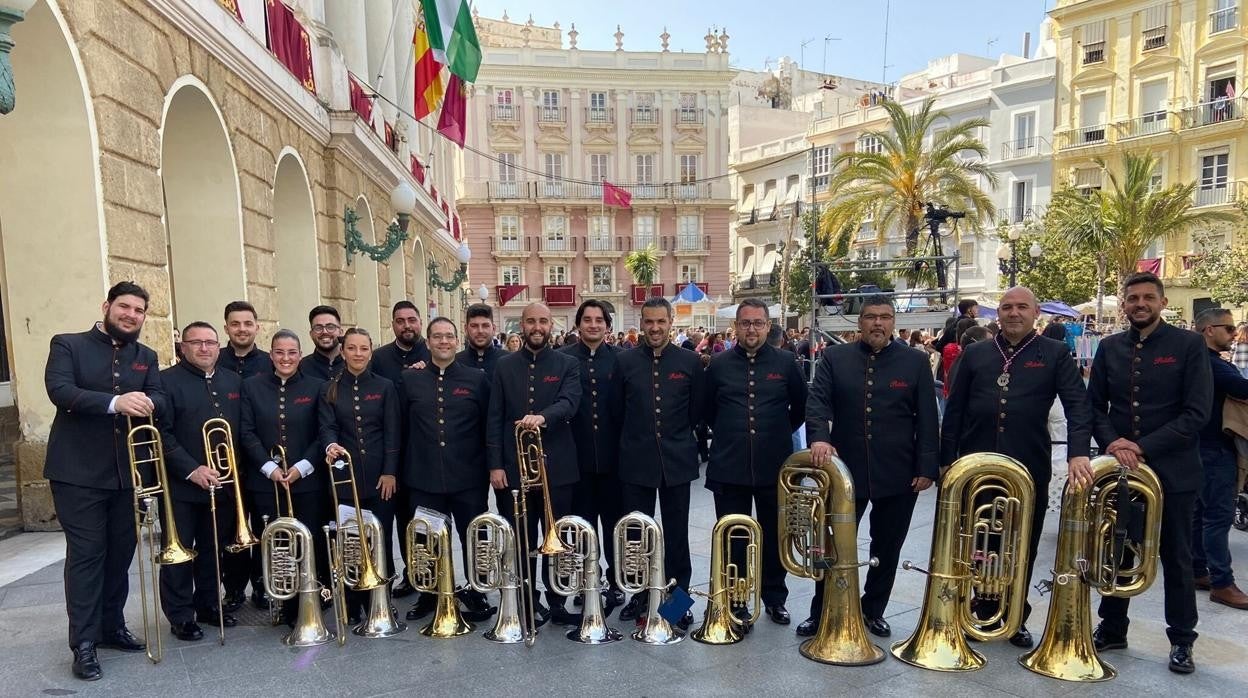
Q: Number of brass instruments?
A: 15